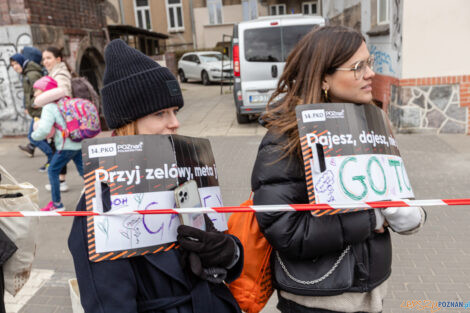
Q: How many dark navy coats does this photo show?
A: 1